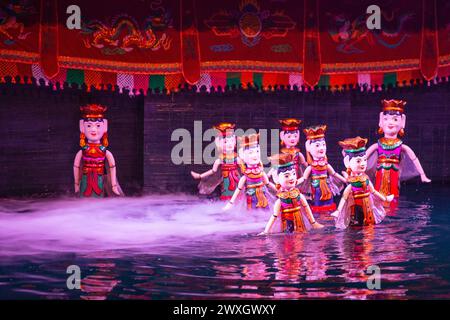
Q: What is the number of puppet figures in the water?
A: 8